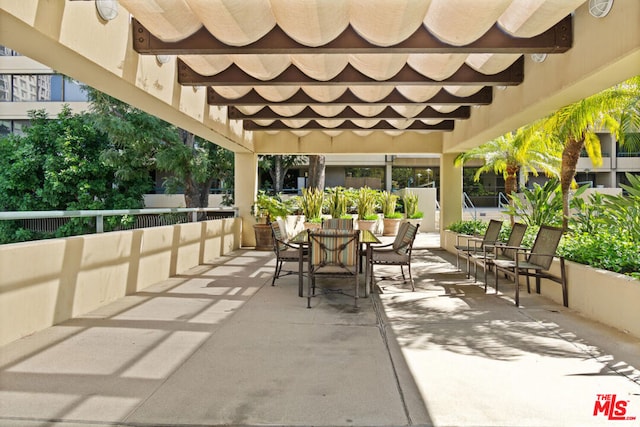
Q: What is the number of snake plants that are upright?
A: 5